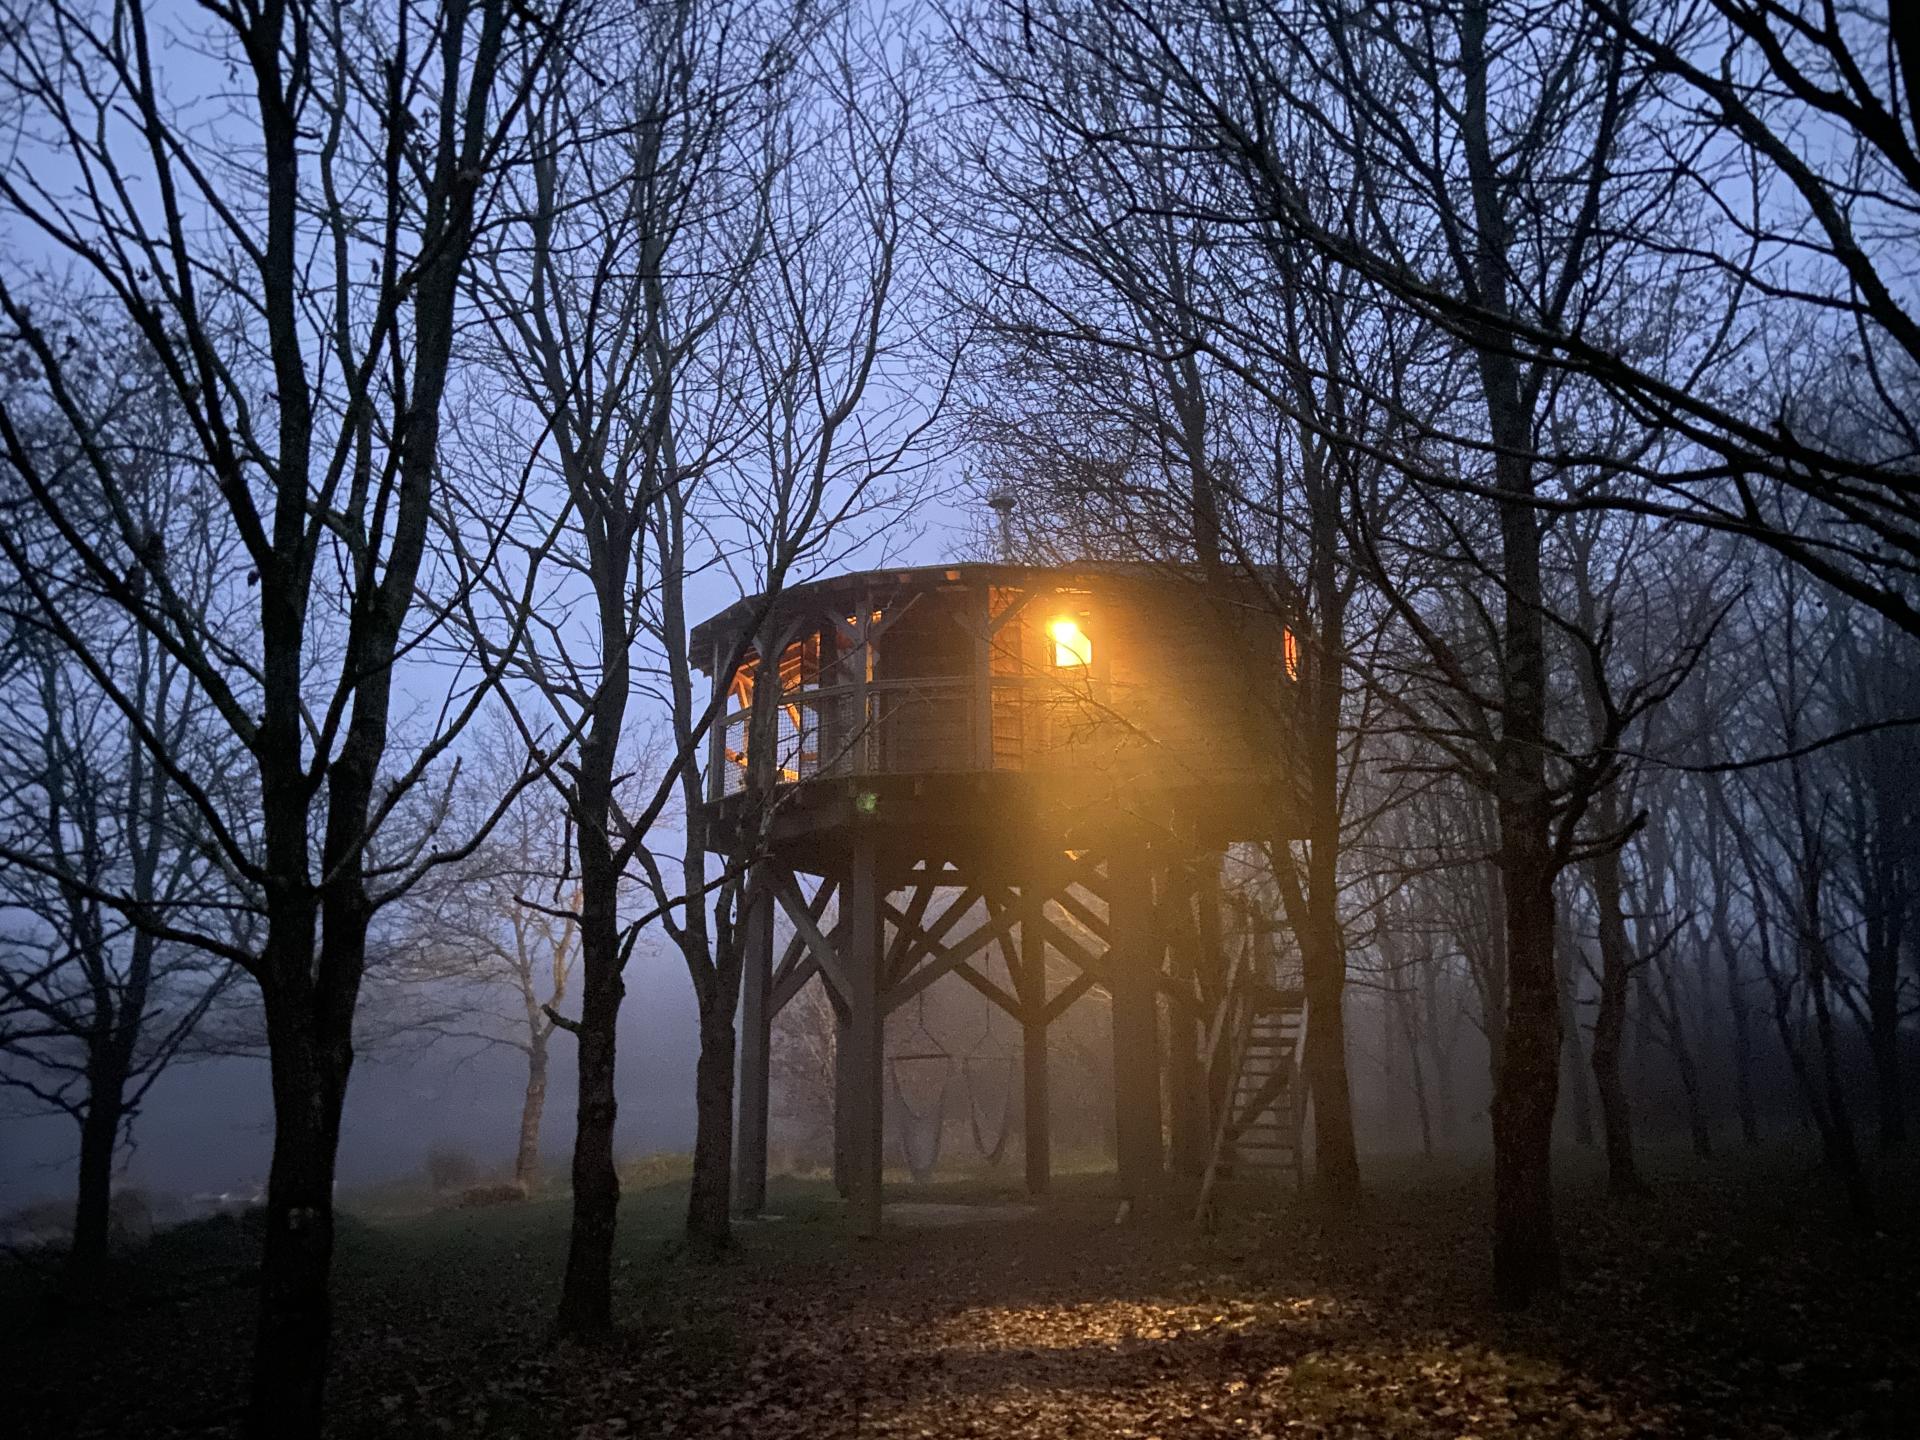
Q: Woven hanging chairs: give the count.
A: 2